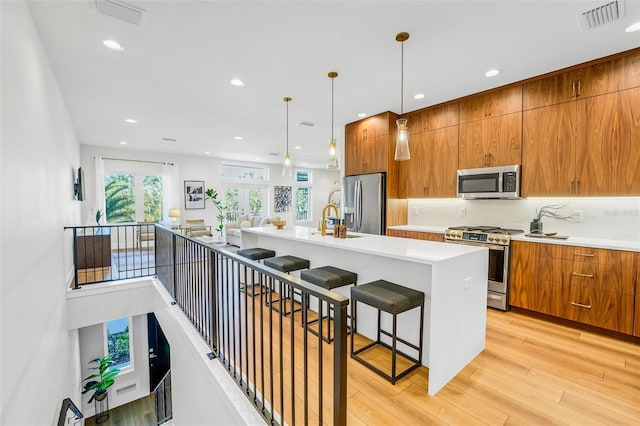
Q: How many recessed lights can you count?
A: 11